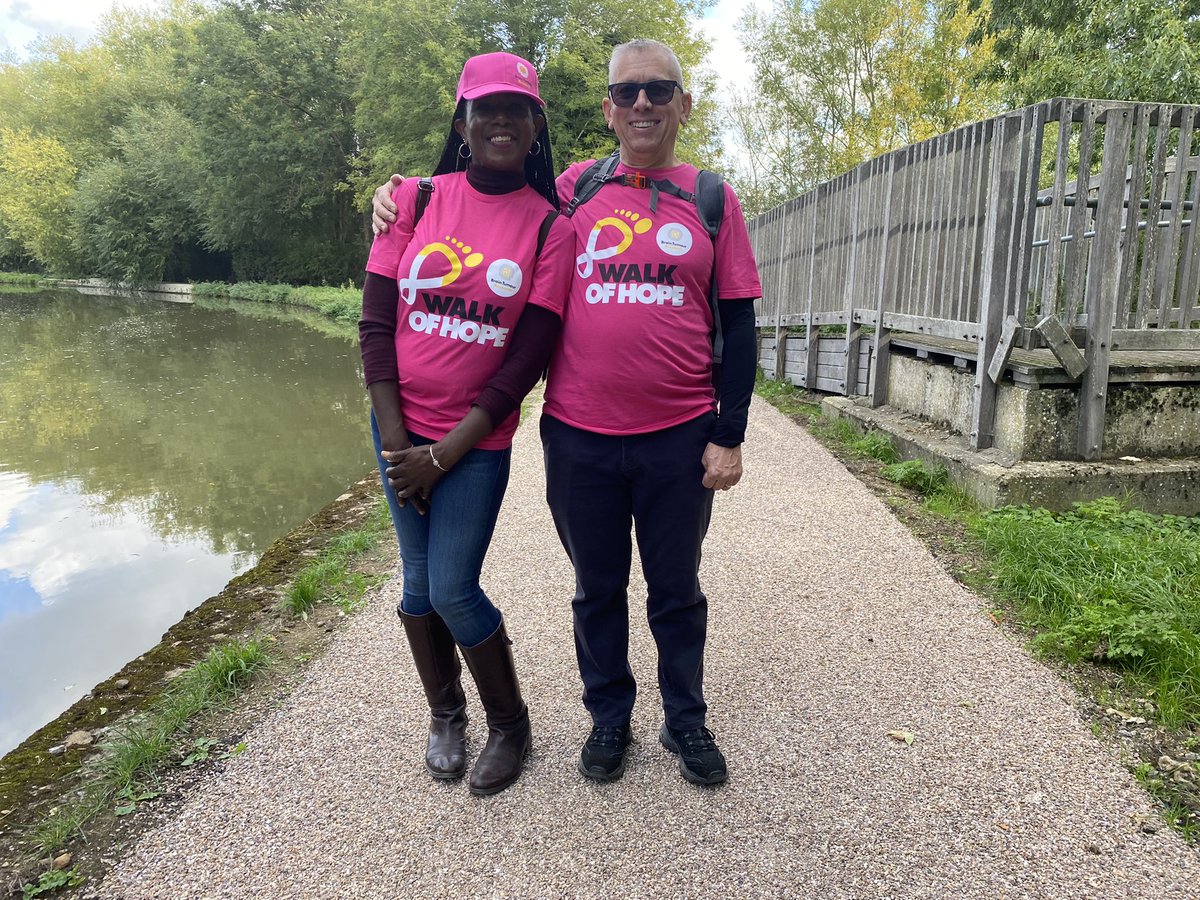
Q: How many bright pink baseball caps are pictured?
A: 1